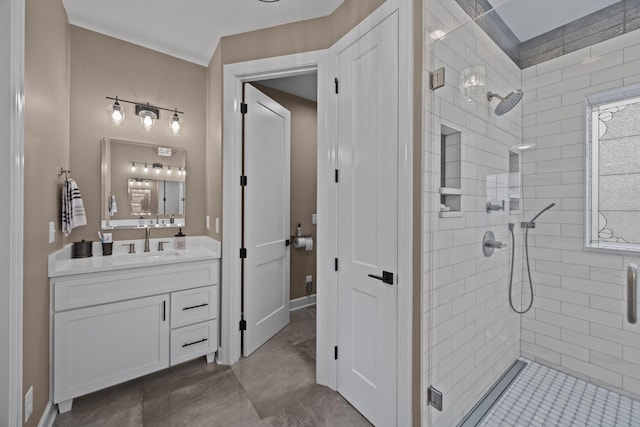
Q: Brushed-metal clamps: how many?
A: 2